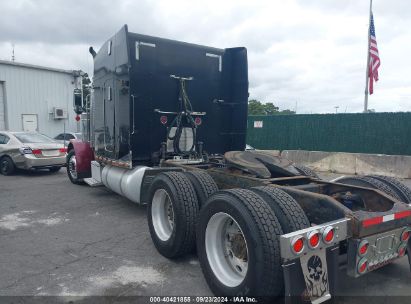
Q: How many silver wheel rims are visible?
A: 3